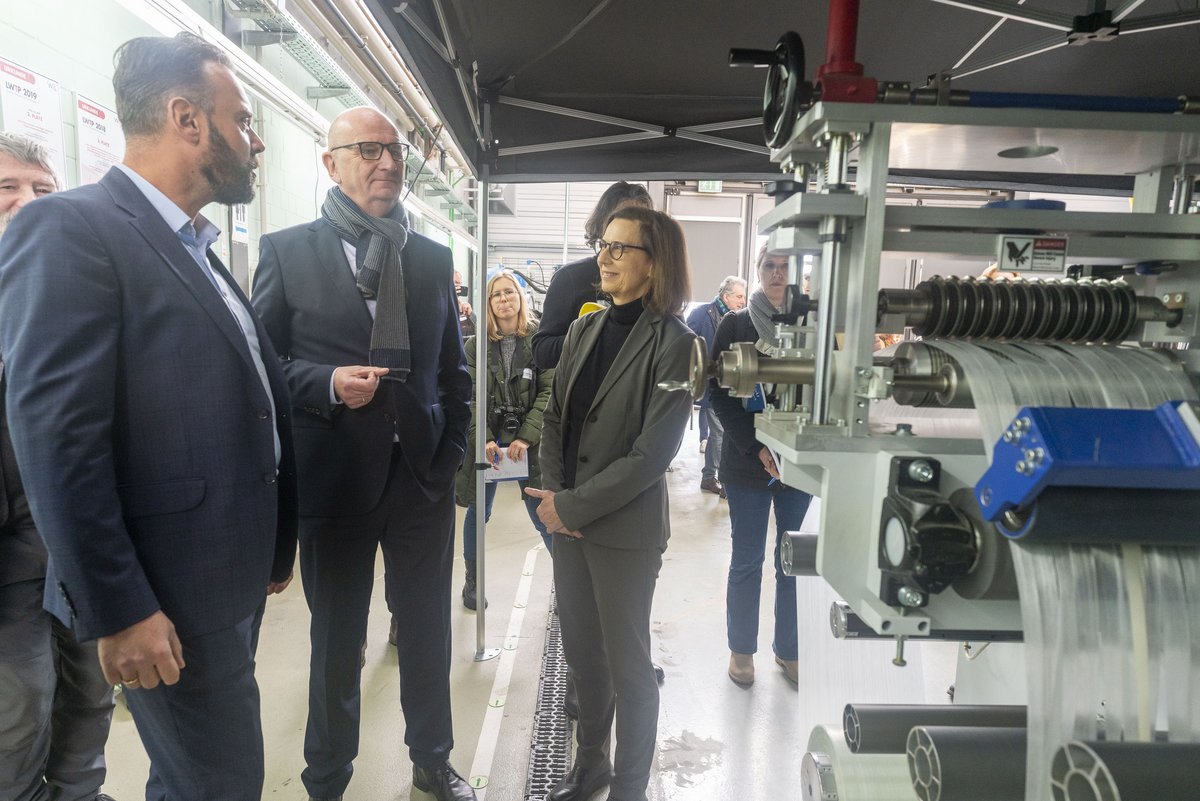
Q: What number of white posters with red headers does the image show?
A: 2